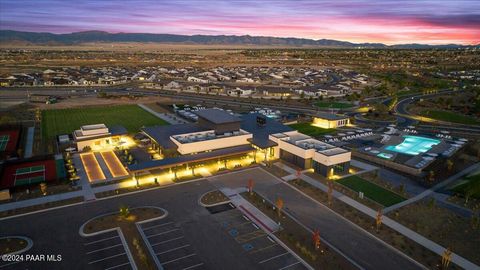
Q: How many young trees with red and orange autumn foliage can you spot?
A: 7